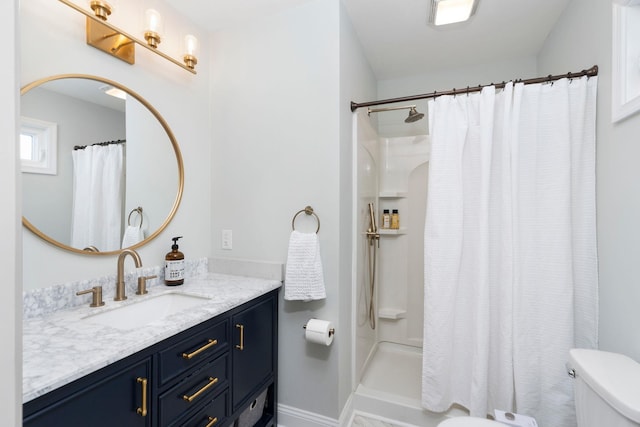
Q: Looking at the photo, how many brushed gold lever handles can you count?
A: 2